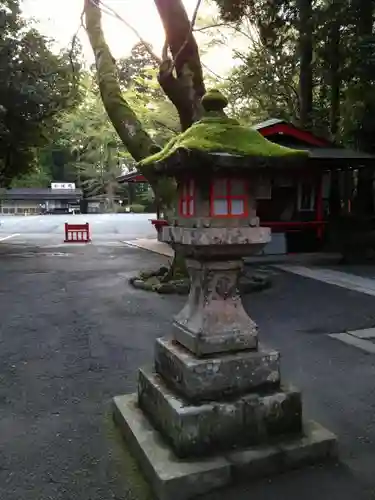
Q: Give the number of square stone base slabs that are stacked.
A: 3